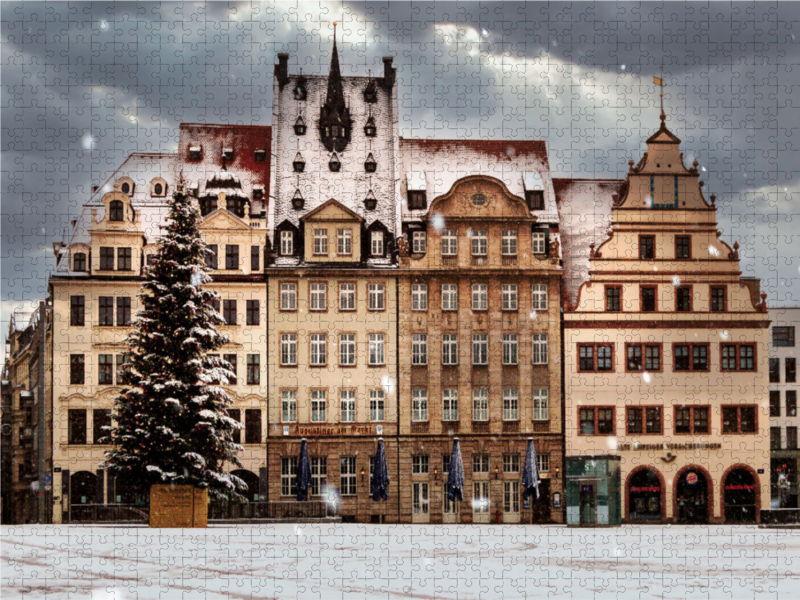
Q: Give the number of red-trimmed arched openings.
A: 3